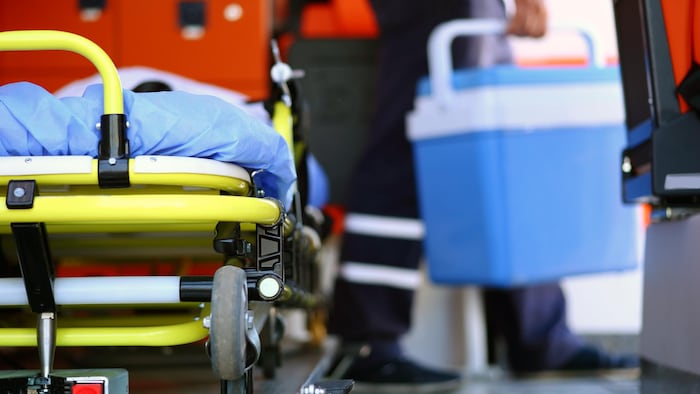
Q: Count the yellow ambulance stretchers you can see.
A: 1